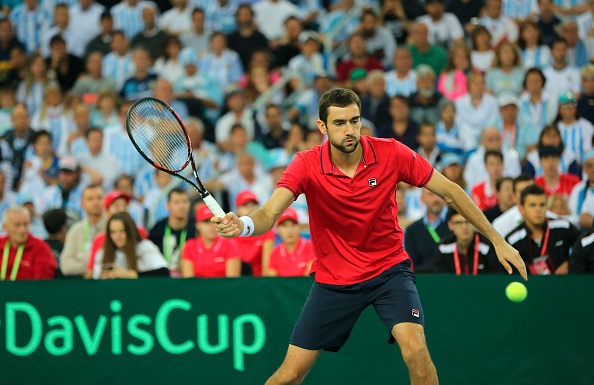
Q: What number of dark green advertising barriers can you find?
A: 1